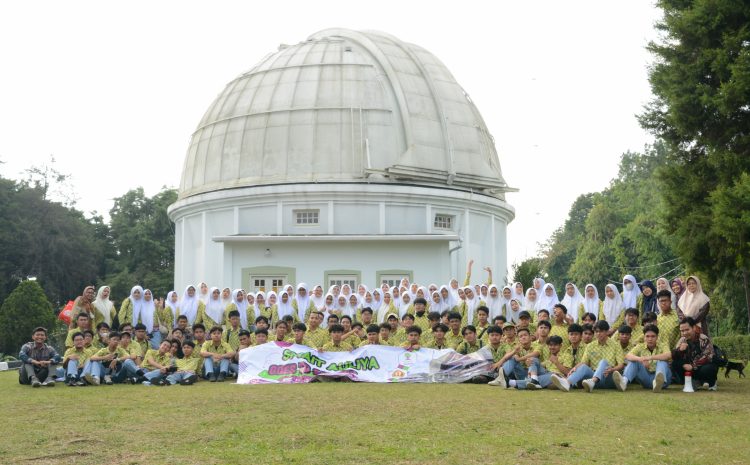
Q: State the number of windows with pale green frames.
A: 3